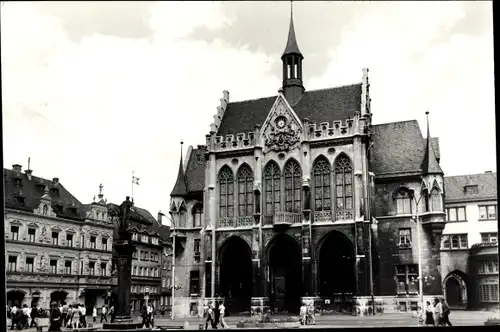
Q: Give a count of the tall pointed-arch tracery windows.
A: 6